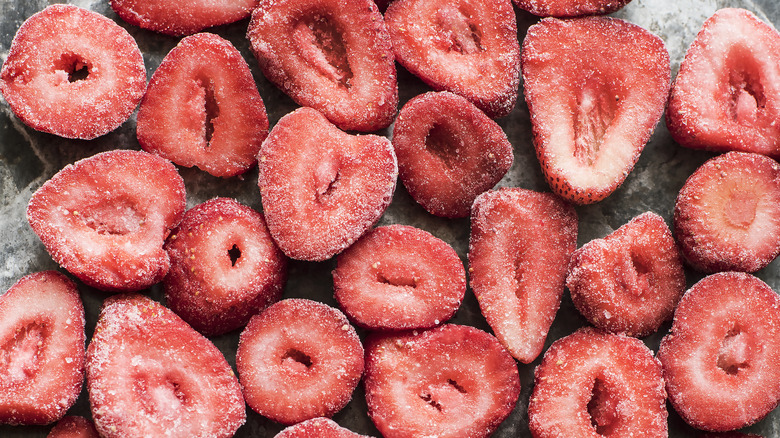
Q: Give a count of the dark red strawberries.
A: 1